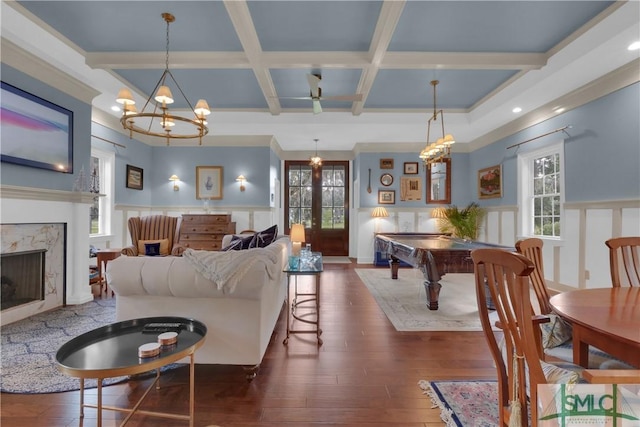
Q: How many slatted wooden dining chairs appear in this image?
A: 3